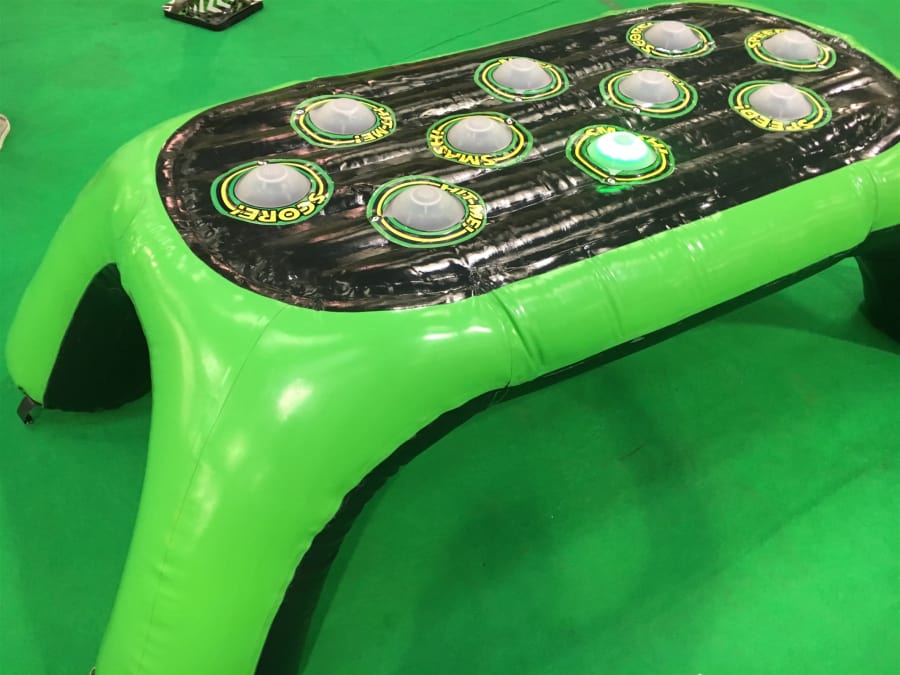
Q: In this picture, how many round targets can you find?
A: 10